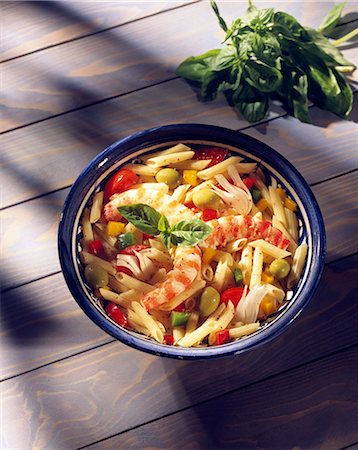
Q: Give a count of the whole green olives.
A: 5